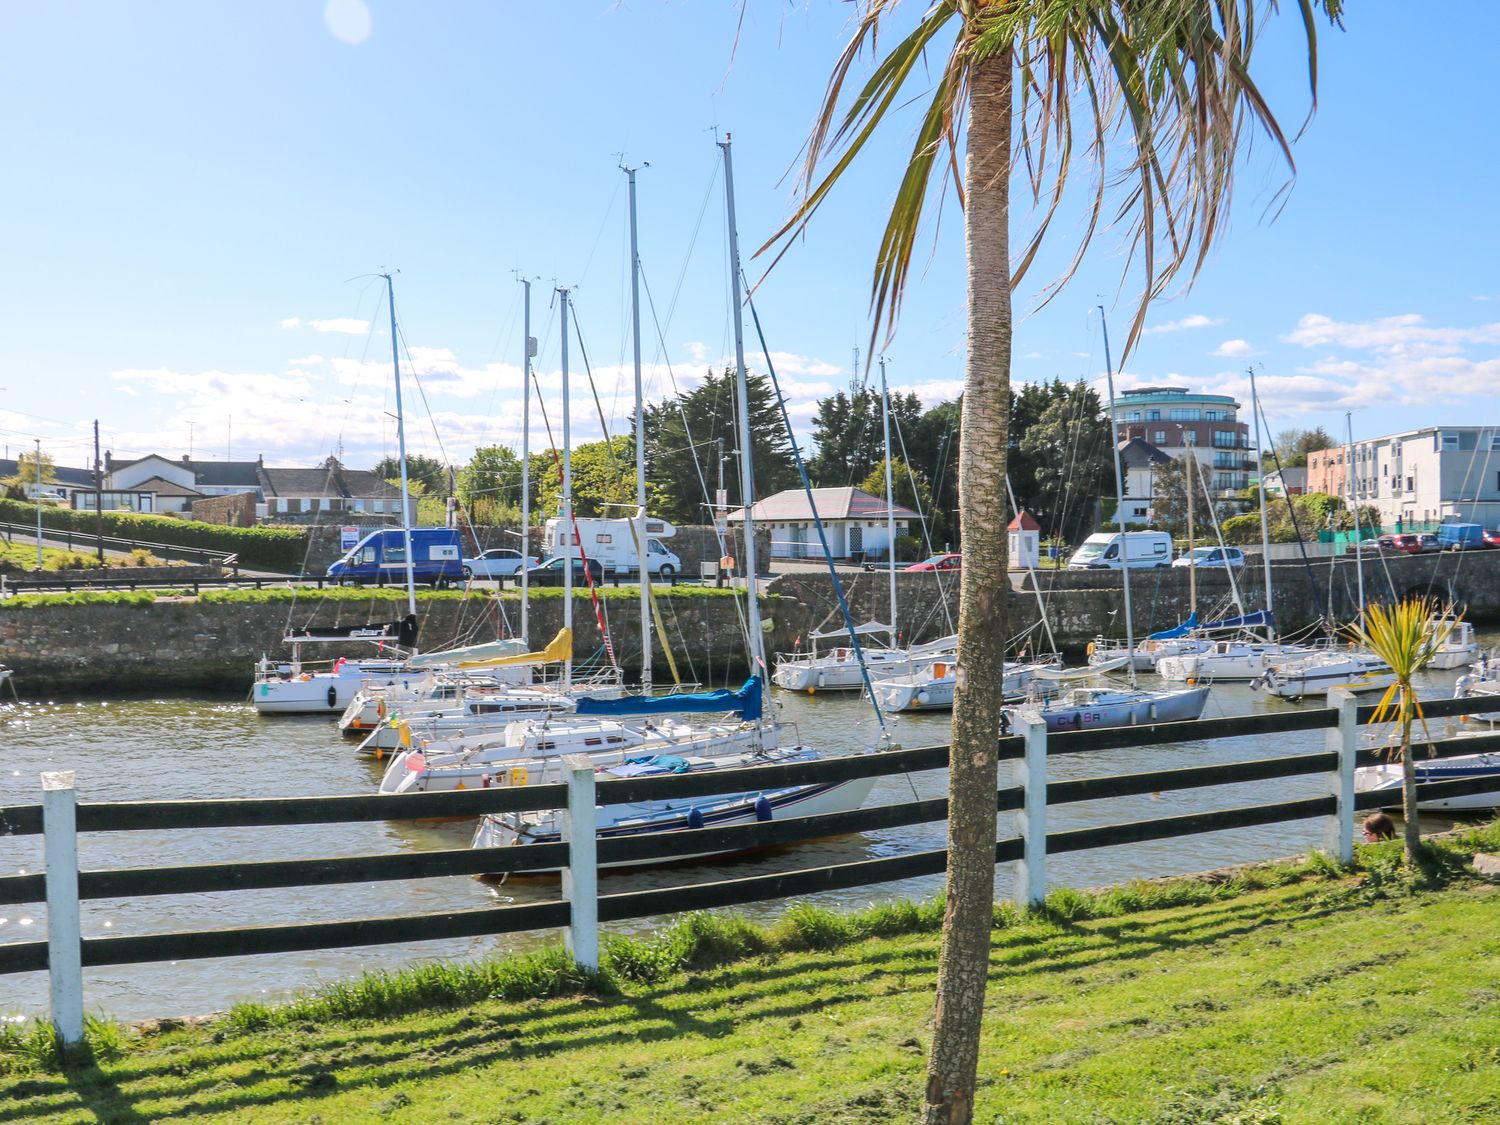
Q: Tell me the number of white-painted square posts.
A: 4